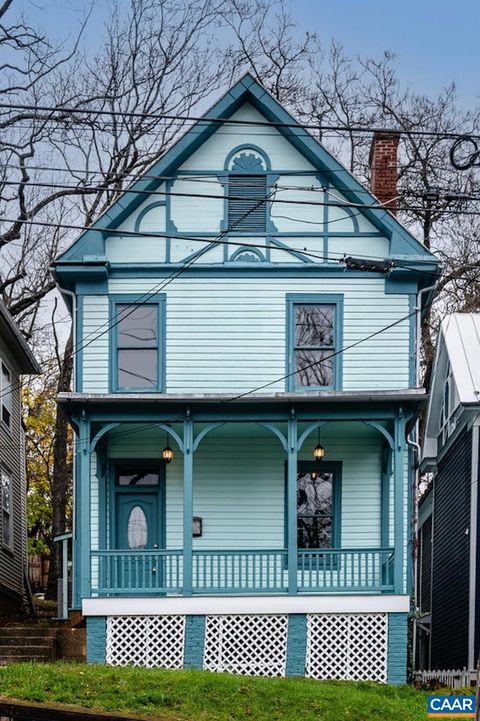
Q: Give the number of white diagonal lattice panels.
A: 3